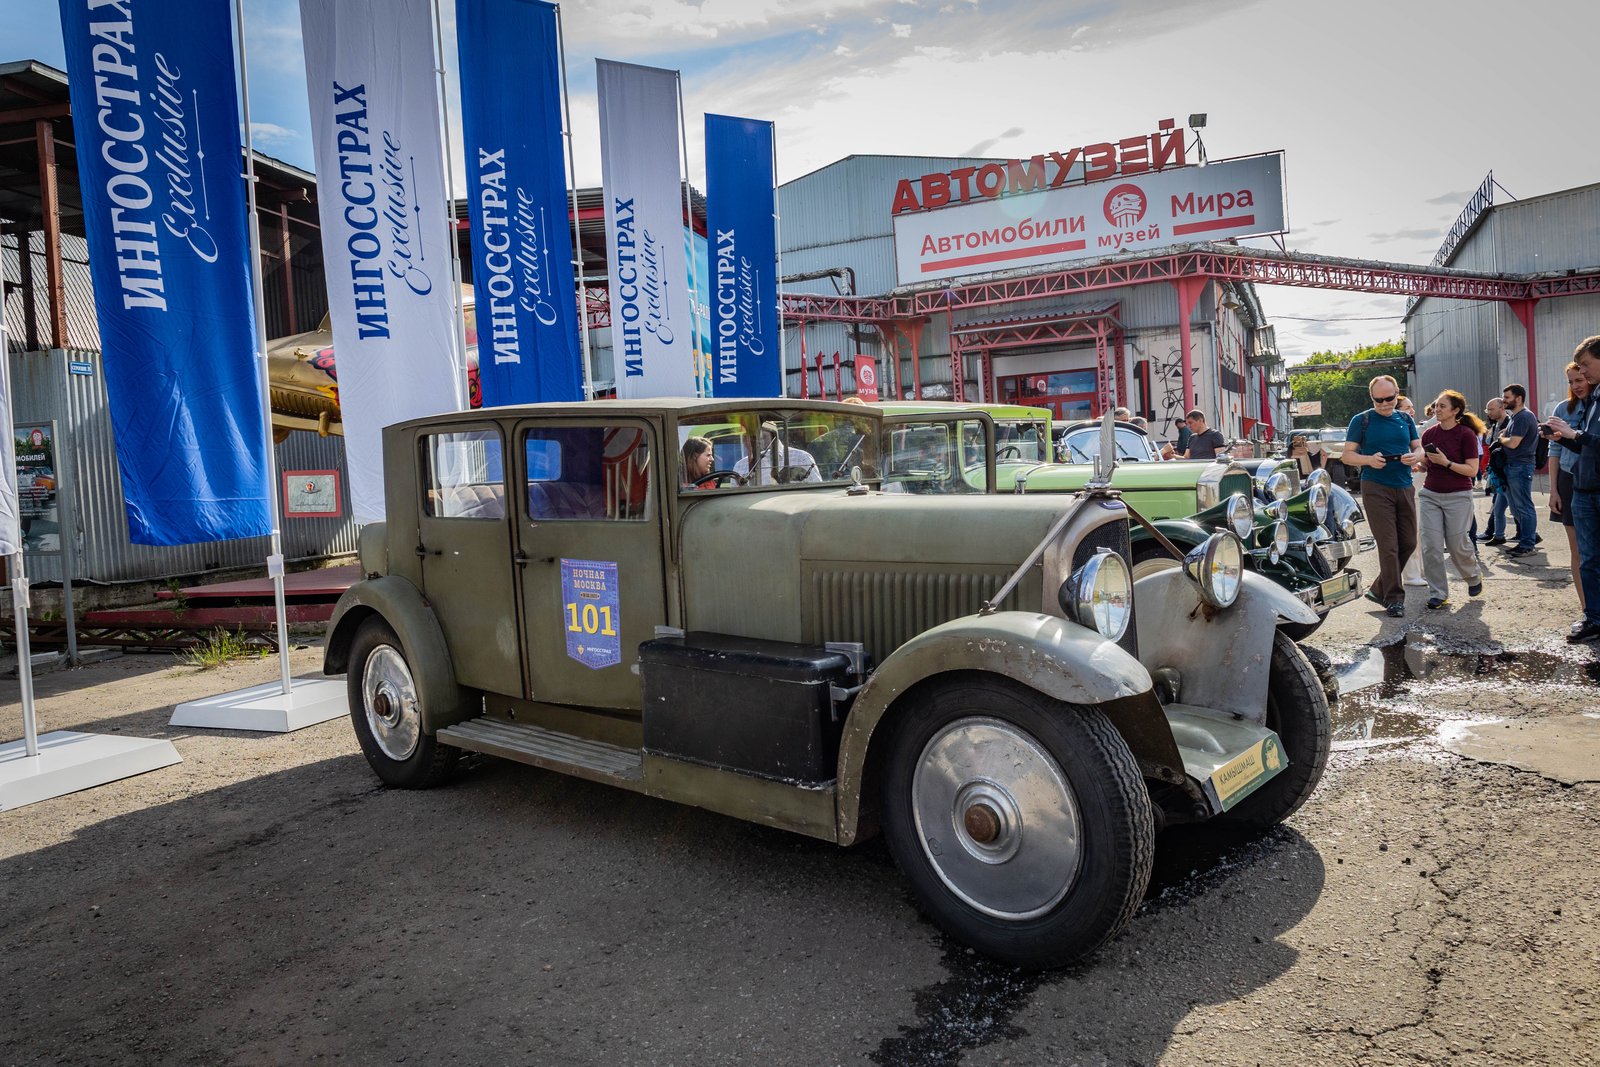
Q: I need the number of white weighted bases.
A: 2